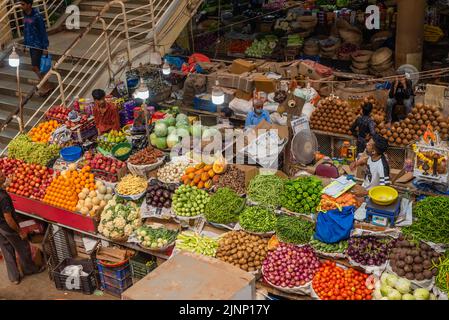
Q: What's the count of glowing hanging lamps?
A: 4